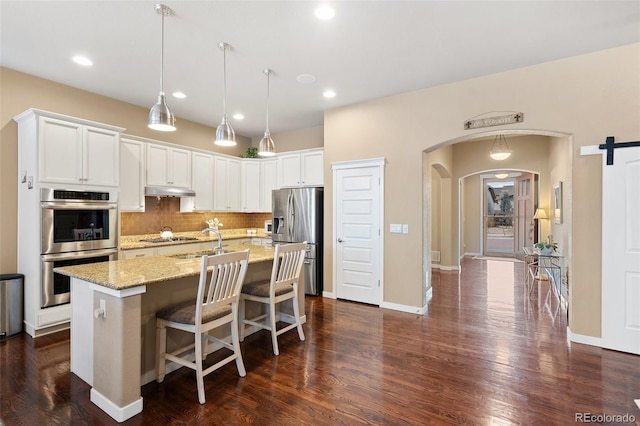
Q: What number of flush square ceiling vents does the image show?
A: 0